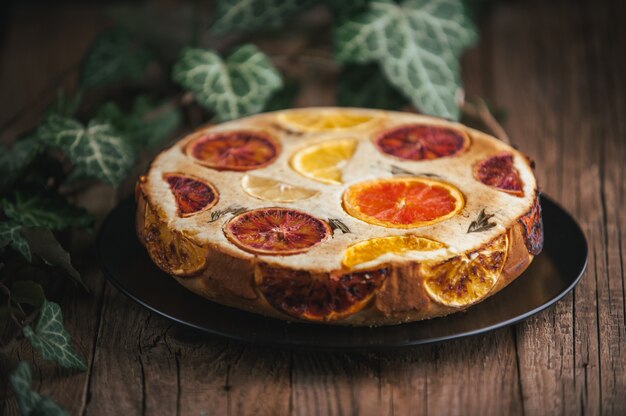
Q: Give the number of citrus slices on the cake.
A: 14